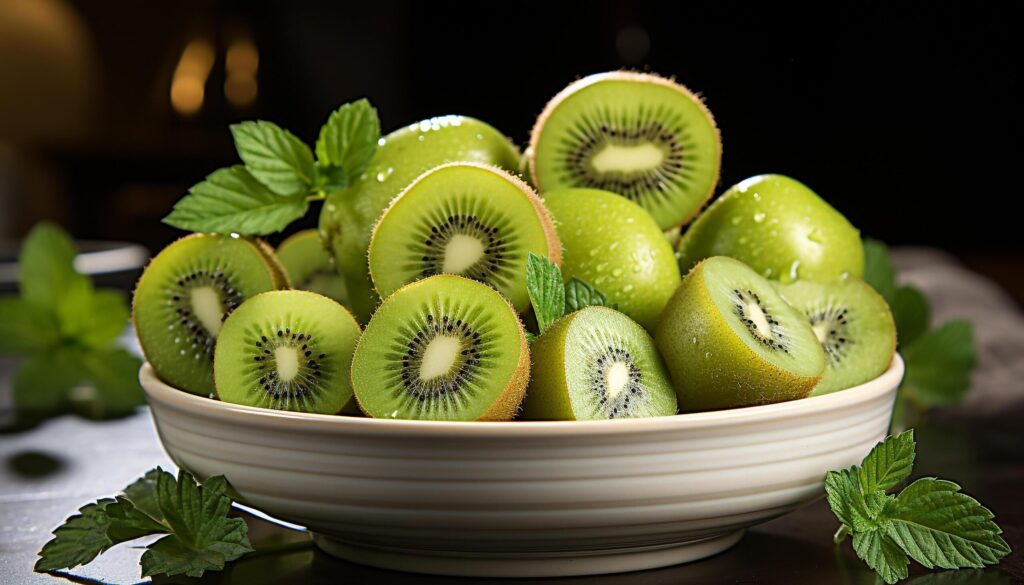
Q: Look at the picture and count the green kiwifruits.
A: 12